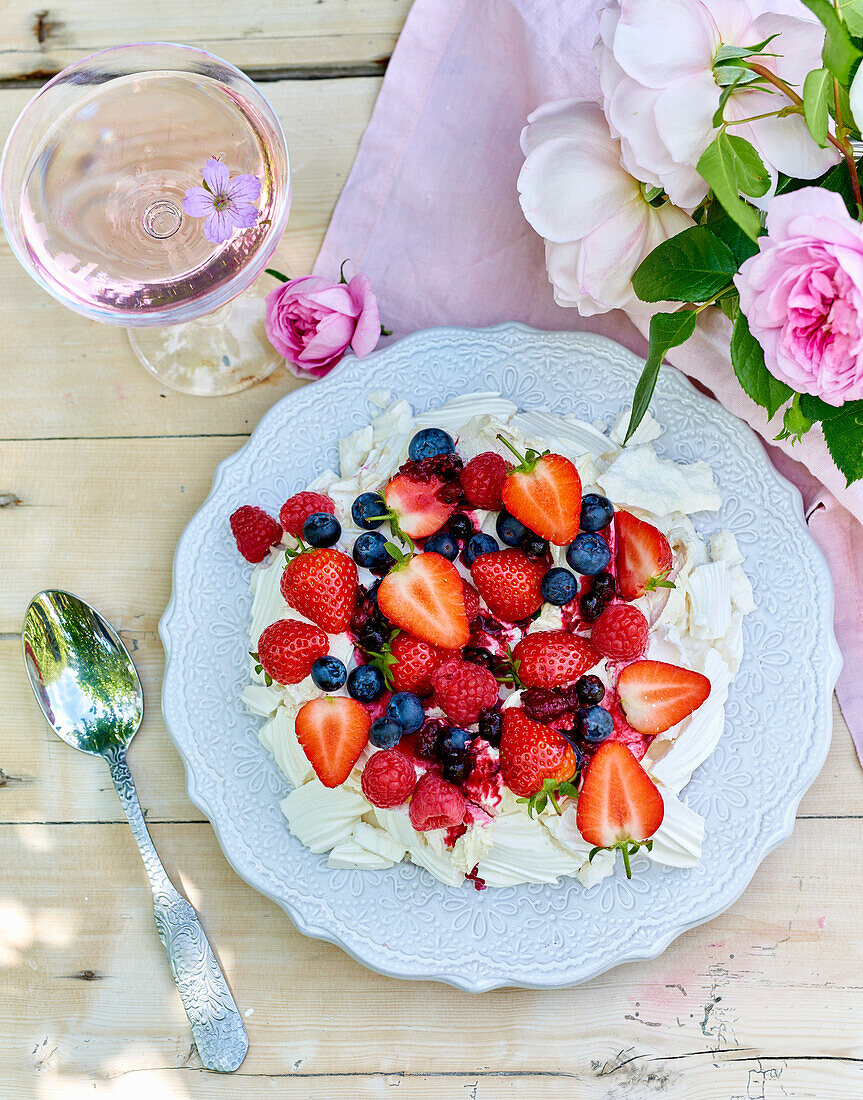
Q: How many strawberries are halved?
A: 7